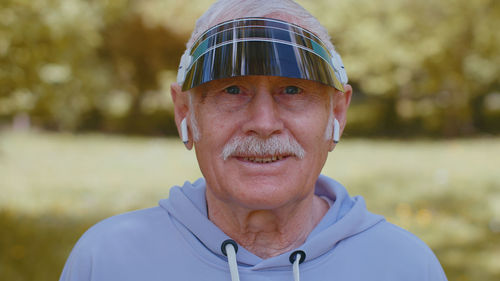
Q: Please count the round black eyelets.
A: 2